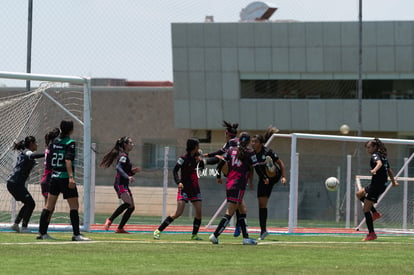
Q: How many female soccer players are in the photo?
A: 9